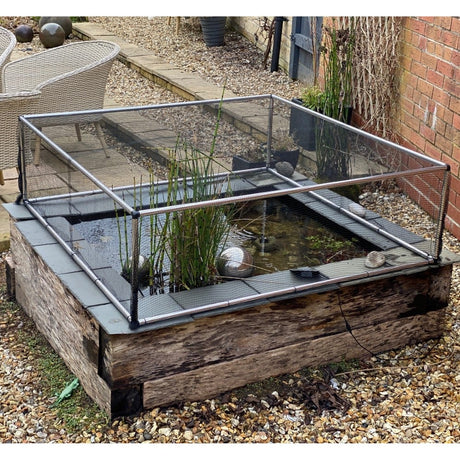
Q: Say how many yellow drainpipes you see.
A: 0